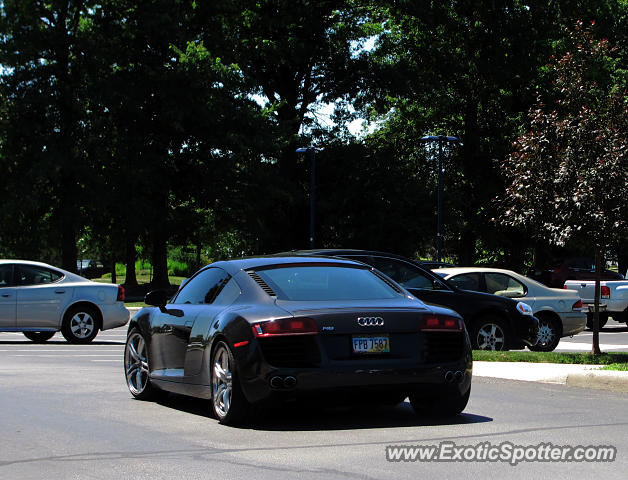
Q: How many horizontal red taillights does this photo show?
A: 2